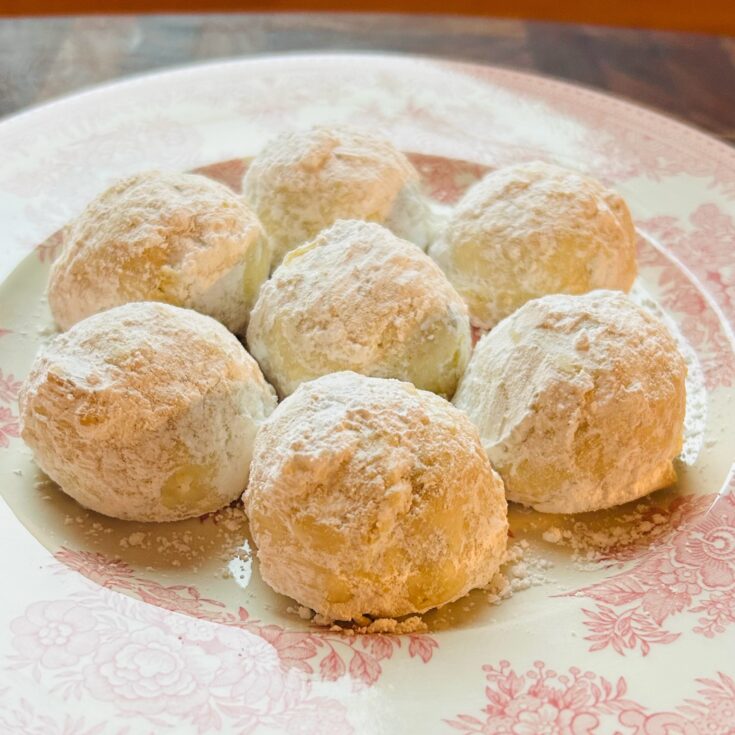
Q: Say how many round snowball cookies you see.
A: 7